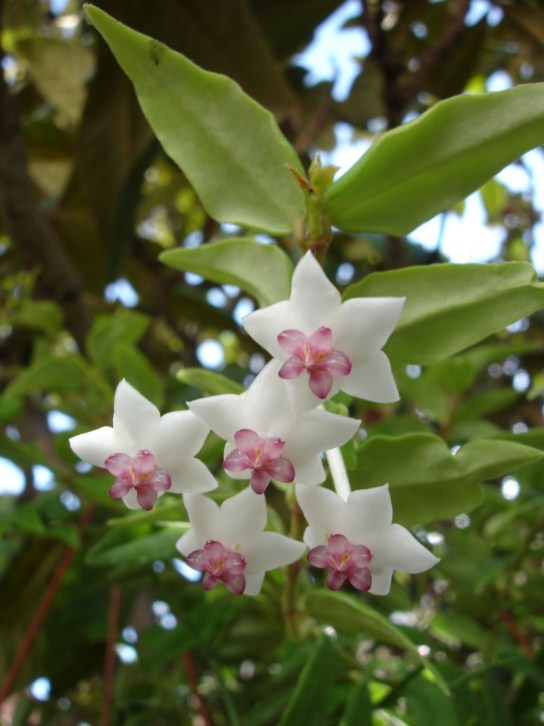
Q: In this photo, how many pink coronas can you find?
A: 5